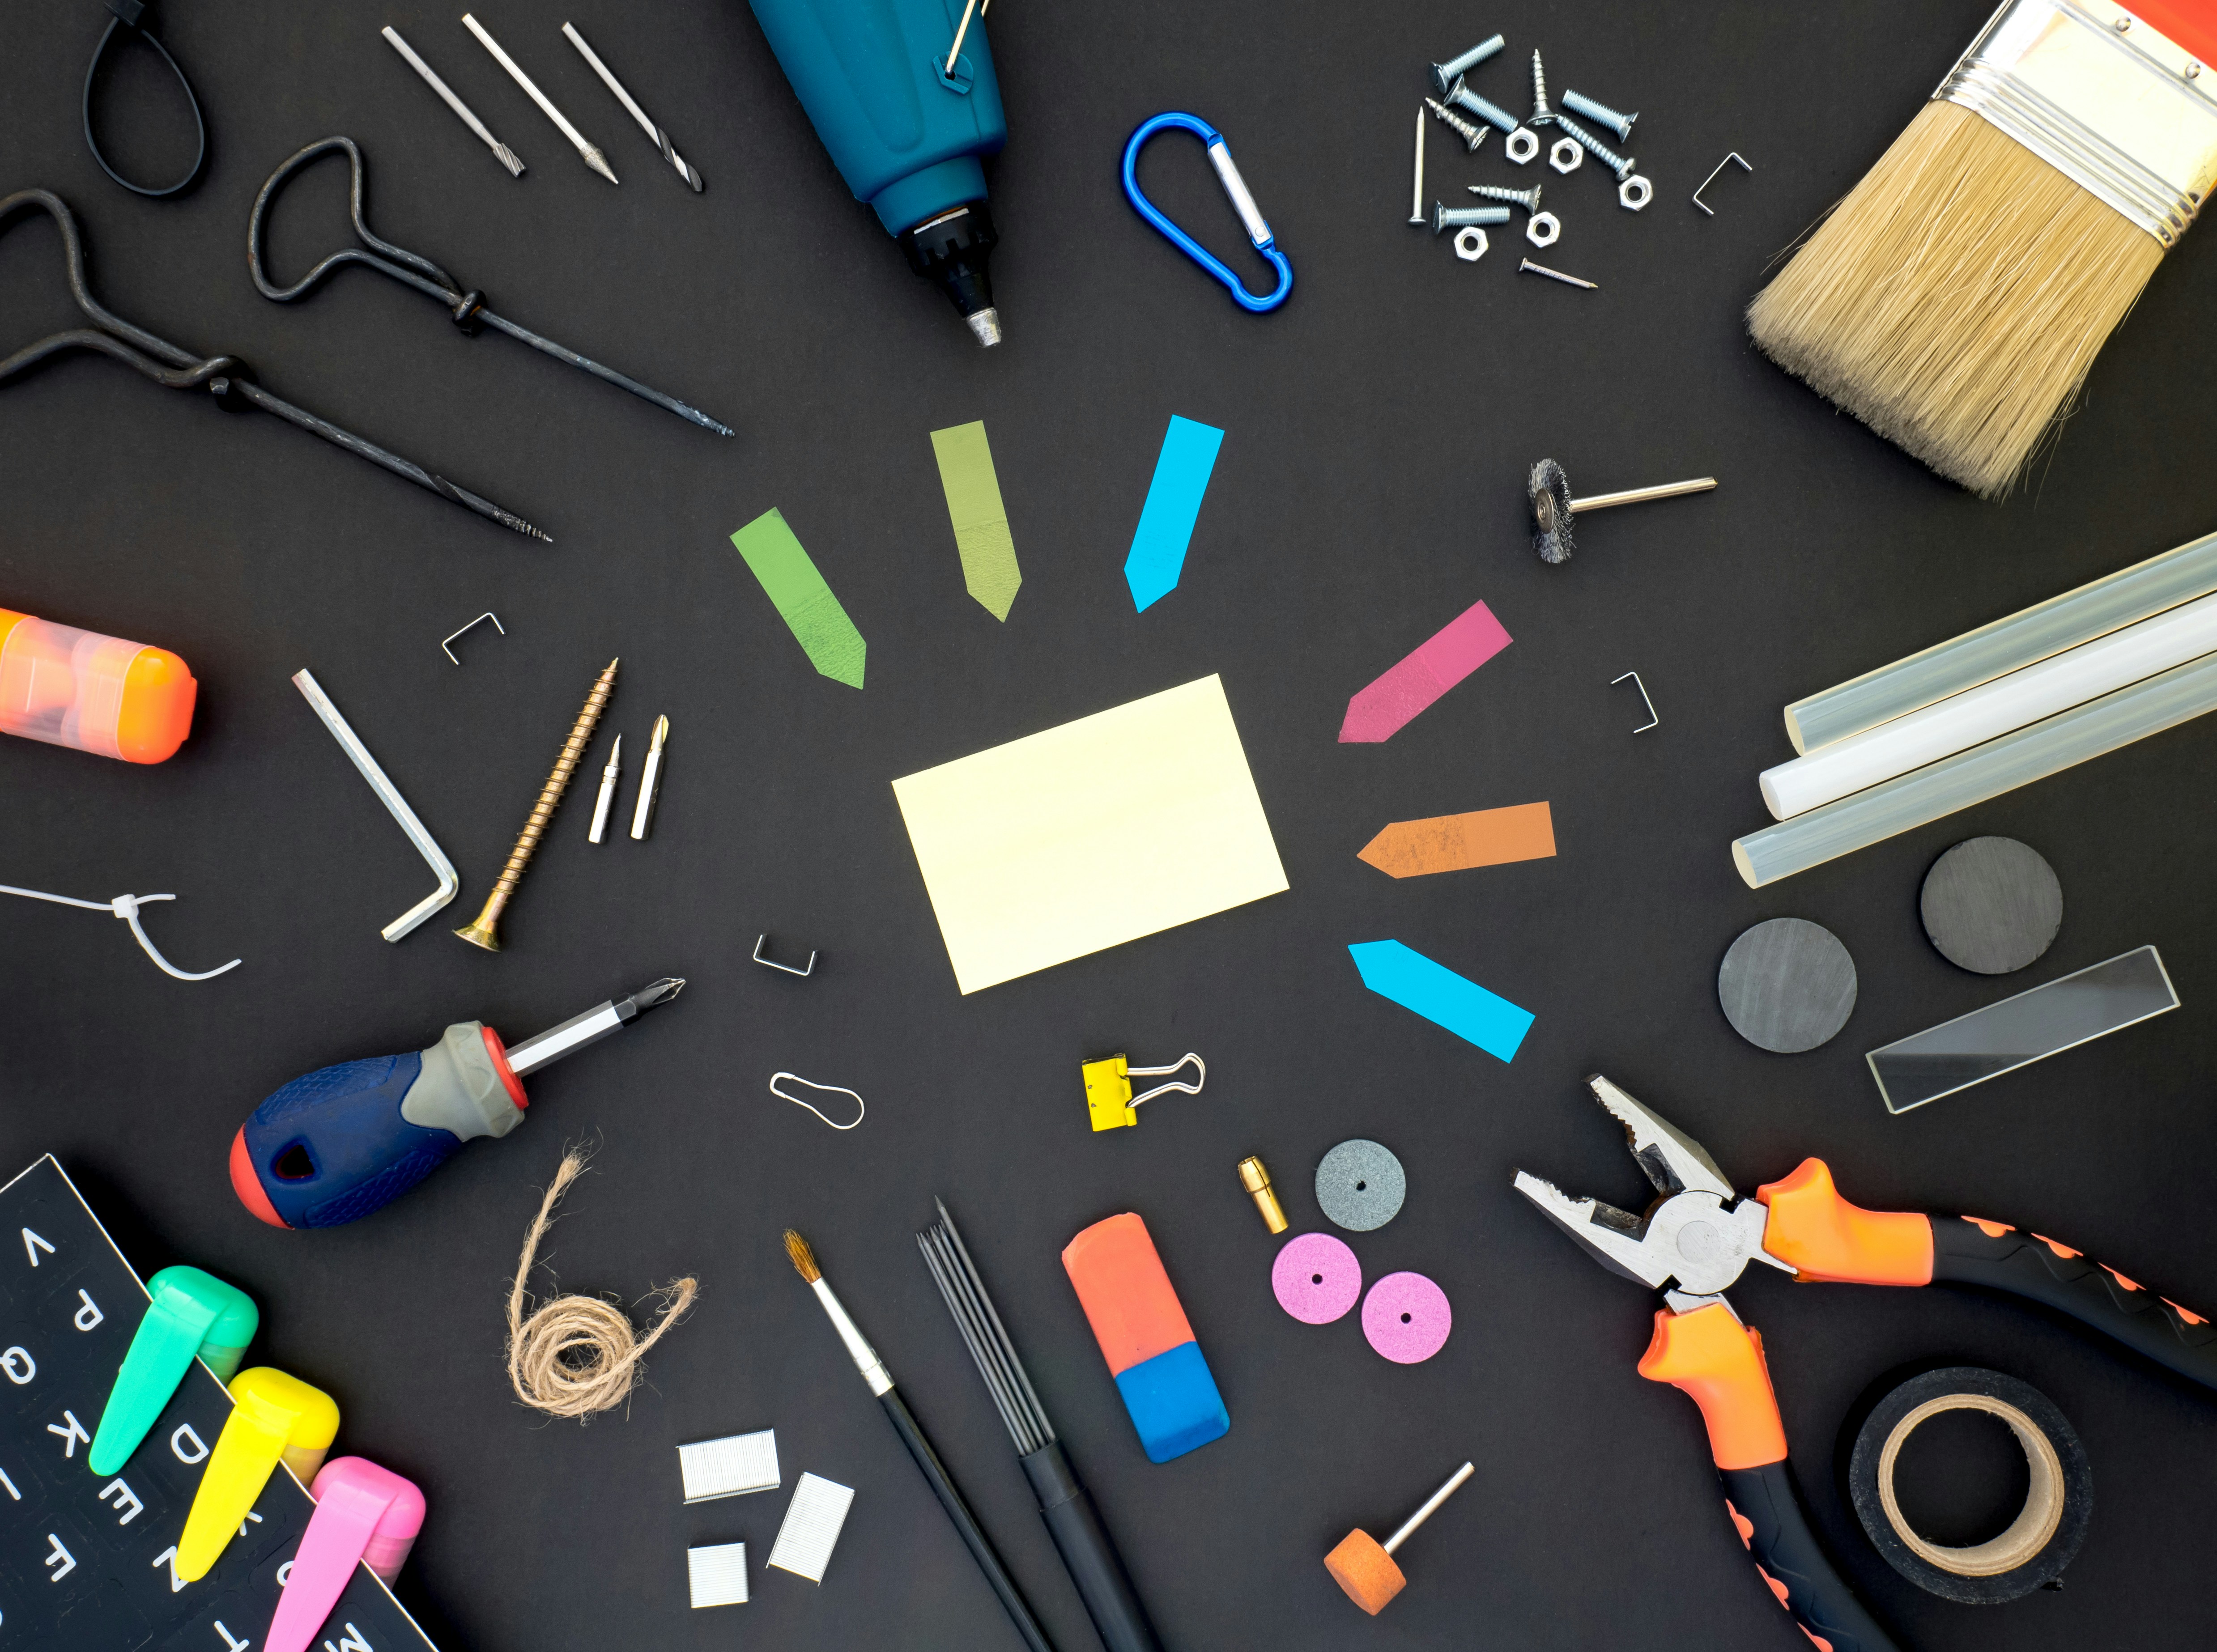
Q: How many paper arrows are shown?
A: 6